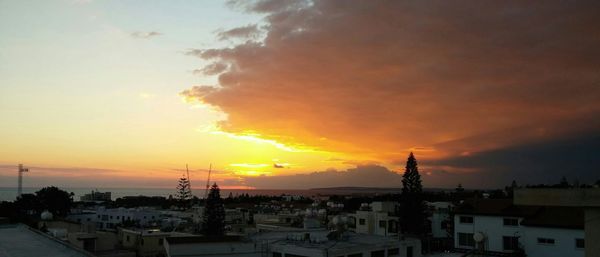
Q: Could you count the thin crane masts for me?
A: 2